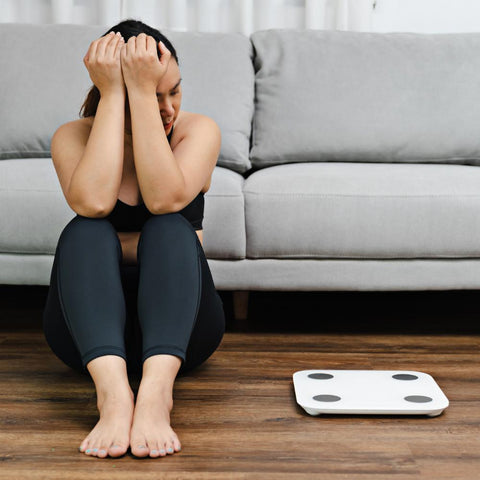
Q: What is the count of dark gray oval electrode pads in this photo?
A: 4